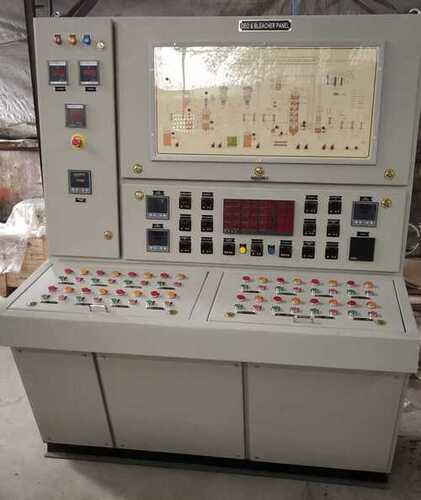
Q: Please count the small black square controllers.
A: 15